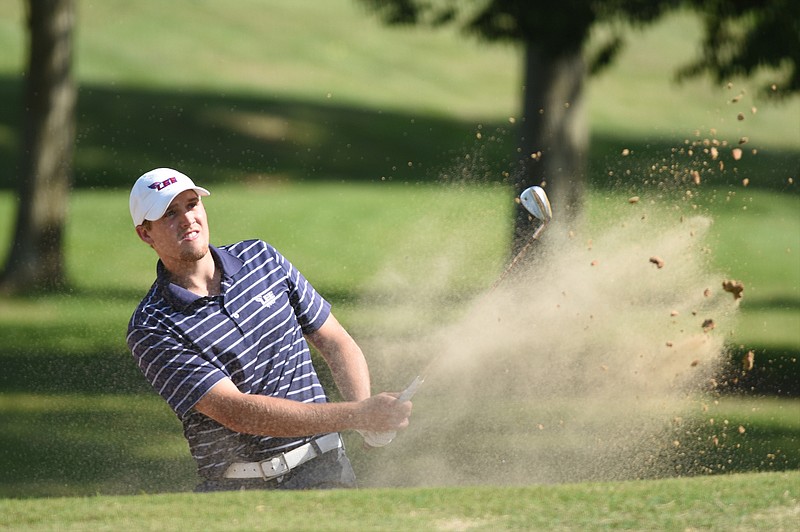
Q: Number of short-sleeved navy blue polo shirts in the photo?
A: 1